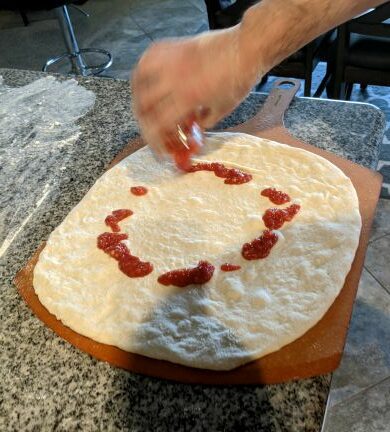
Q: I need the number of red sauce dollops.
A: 9